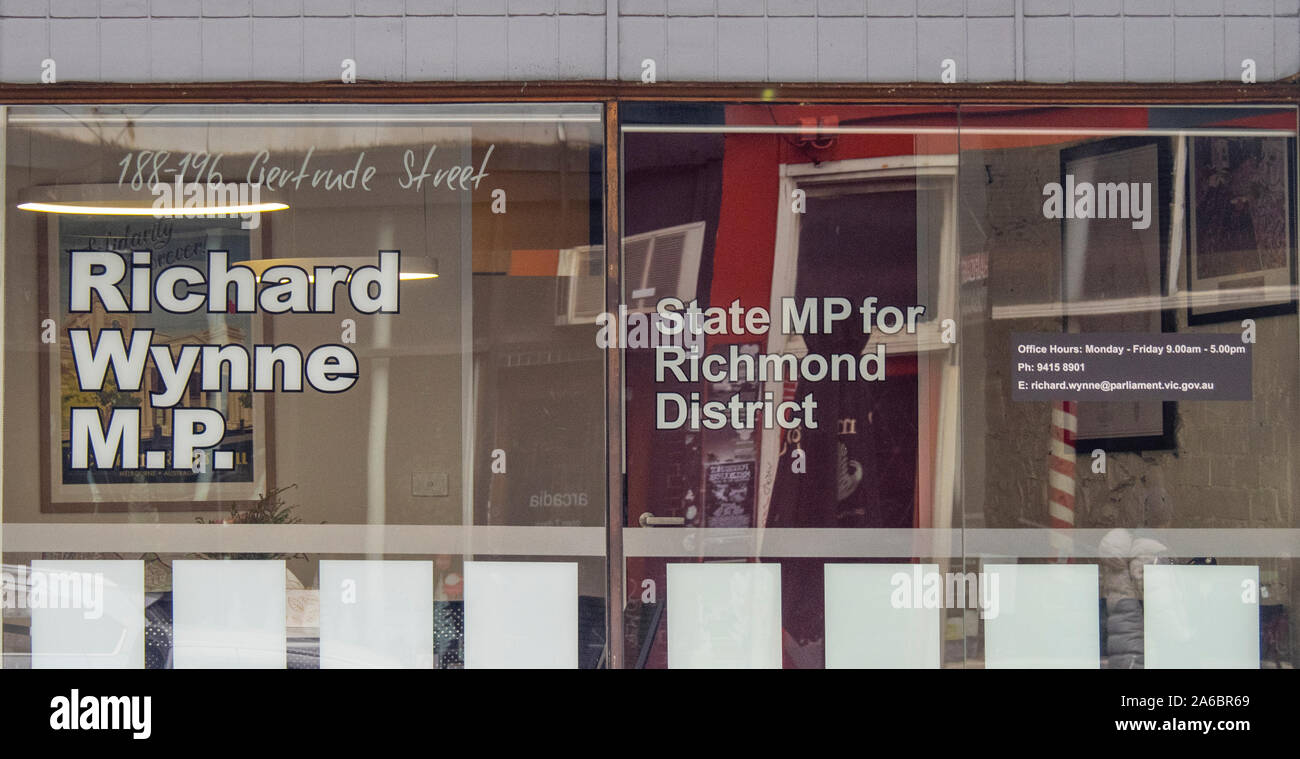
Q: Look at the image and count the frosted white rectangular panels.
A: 8